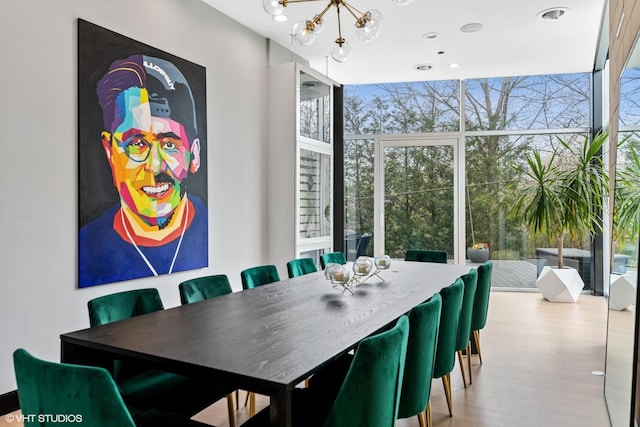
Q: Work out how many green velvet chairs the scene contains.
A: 12